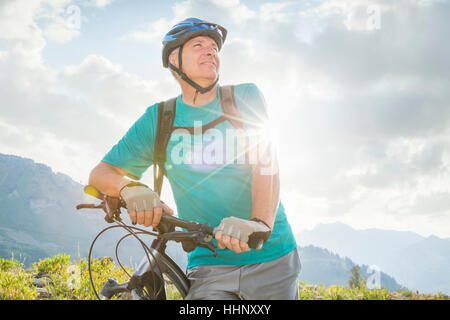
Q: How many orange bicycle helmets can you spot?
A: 0